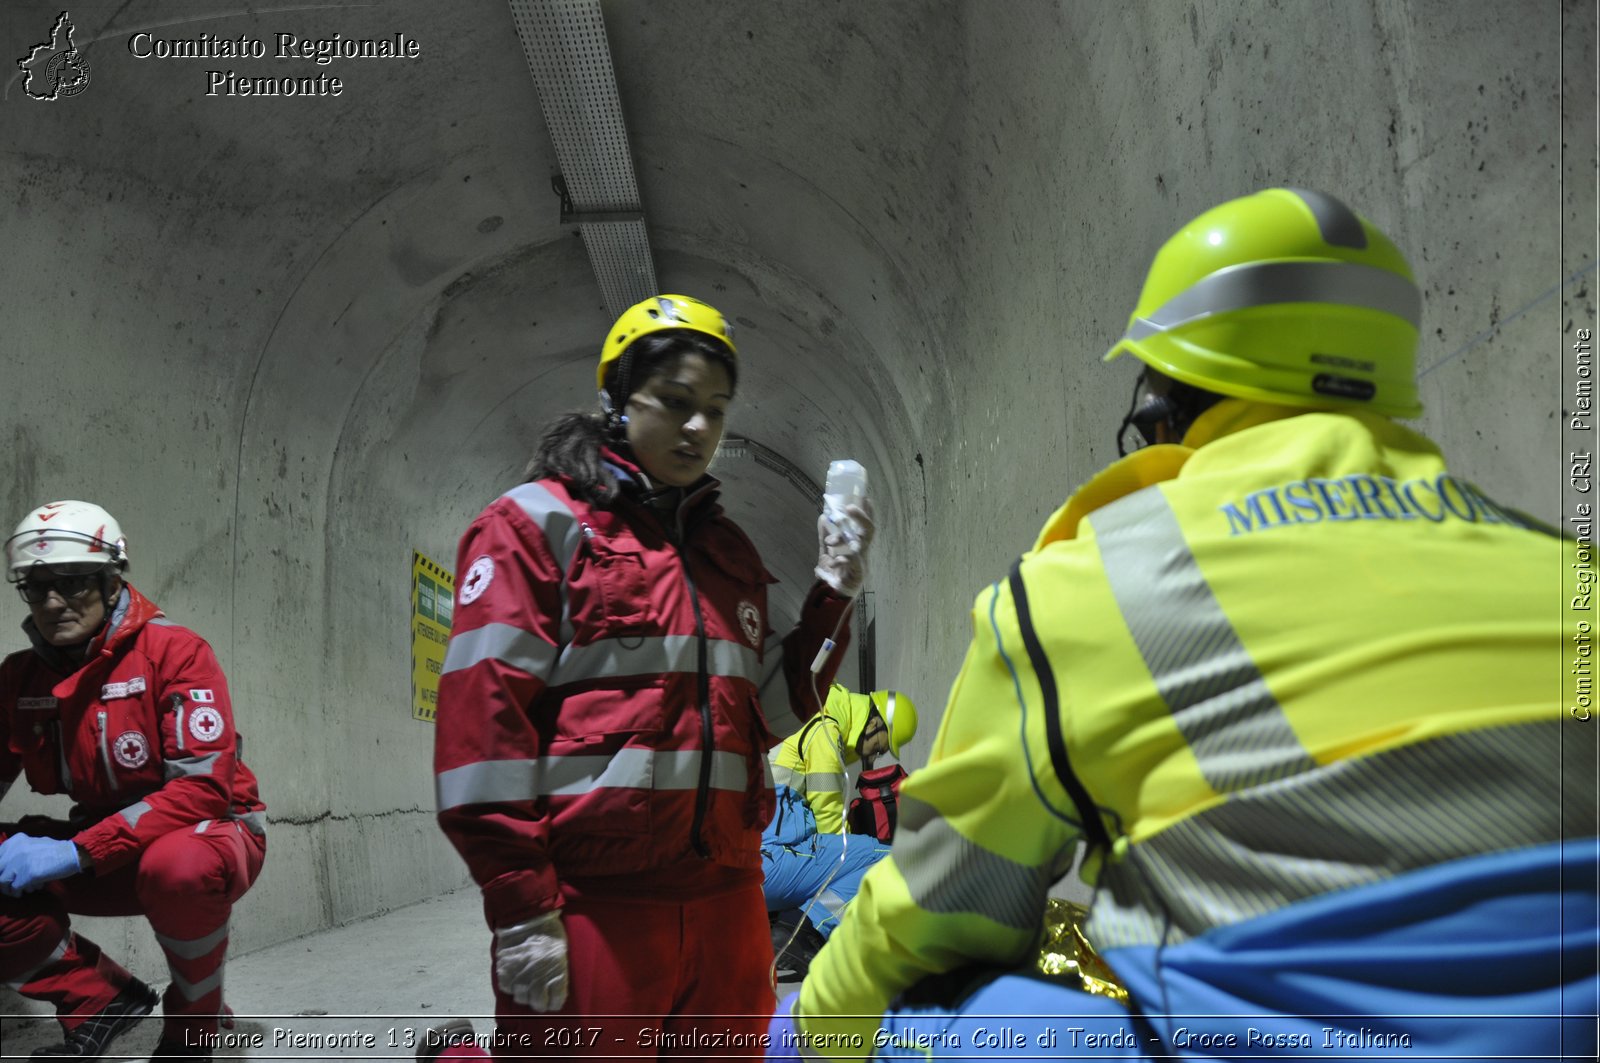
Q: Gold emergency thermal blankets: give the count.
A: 1